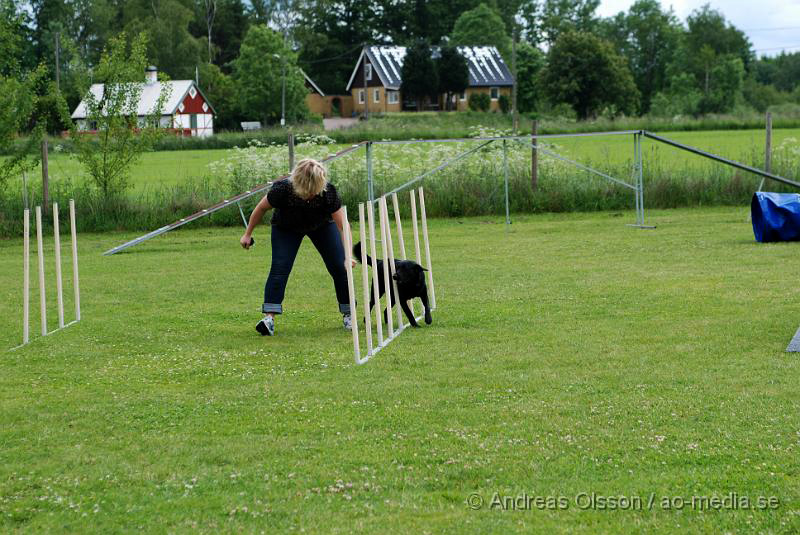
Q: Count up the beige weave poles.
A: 12